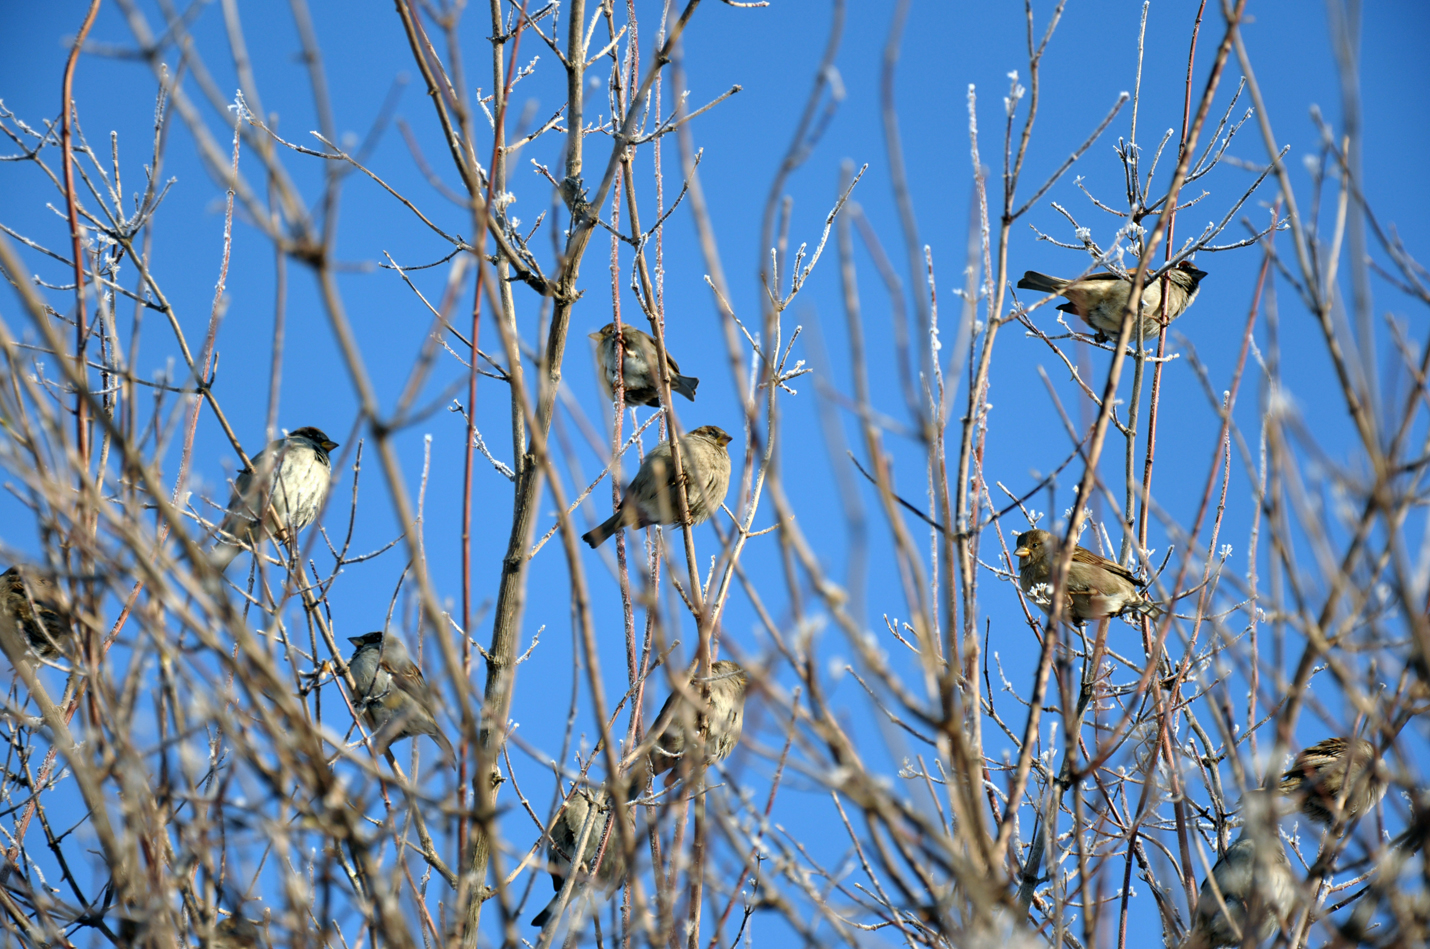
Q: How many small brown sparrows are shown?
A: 11